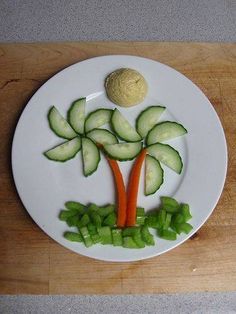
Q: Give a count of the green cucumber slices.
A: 12